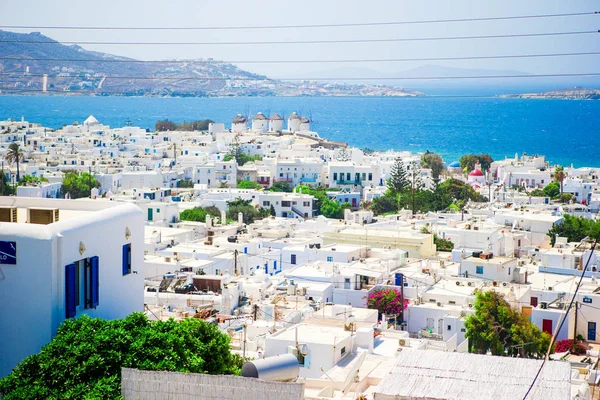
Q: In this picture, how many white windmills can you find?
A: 5